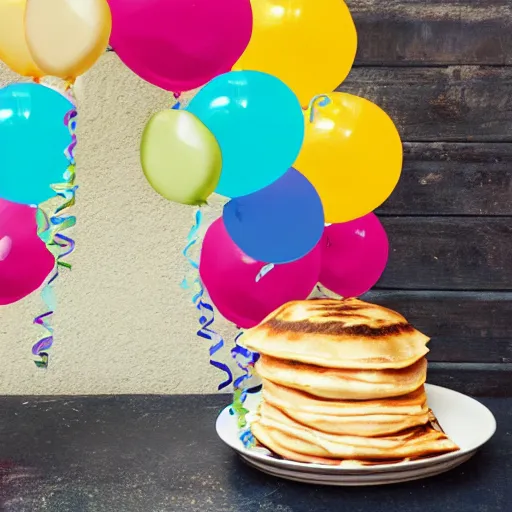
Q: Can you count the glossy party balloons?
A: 12